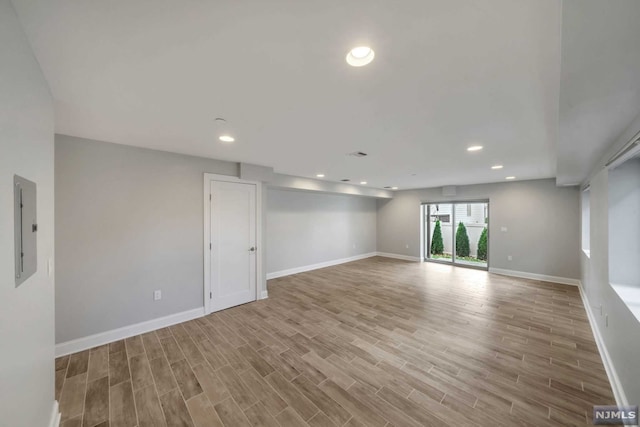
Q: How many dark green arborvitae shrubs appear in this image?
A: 3